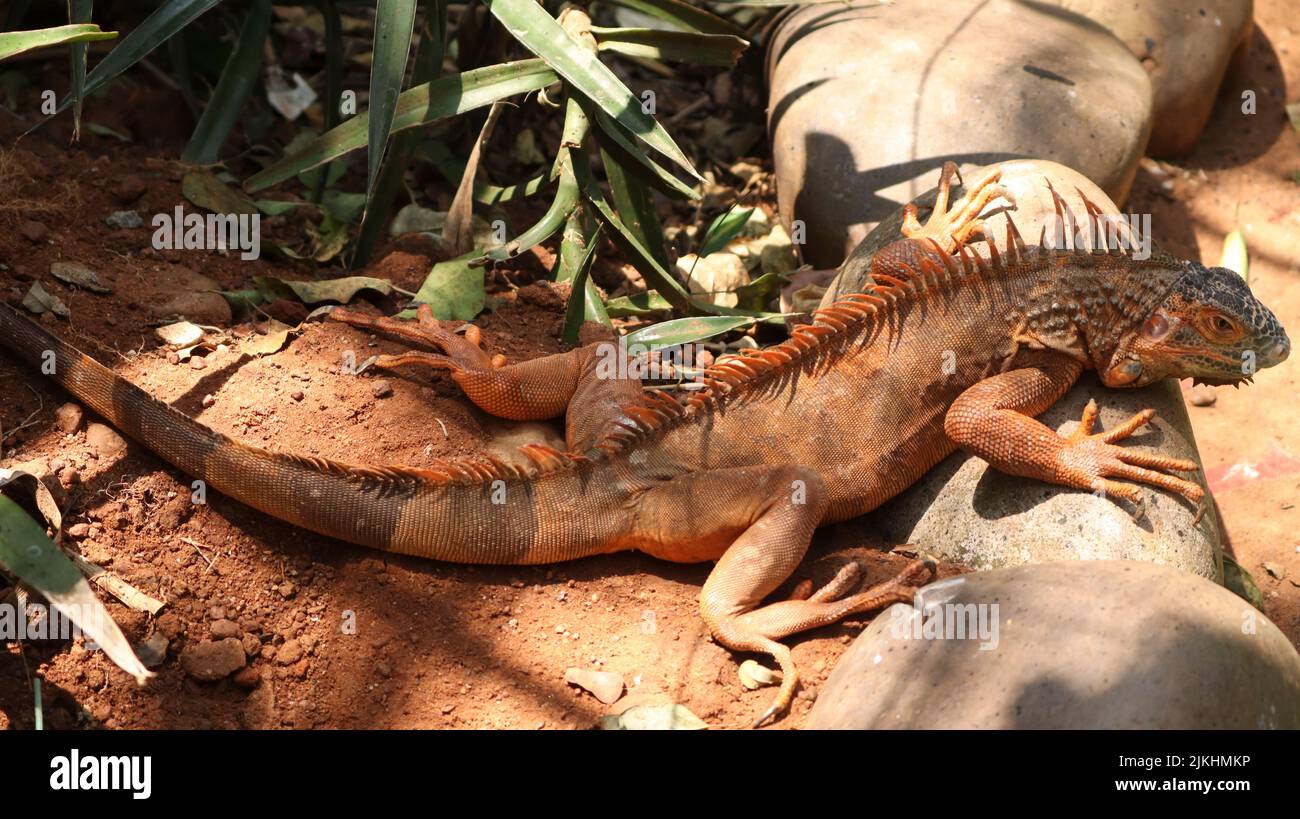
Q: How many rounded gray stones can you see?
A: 4